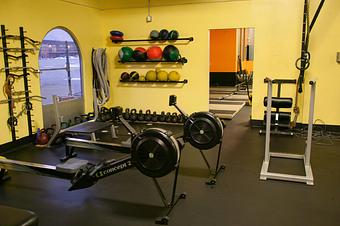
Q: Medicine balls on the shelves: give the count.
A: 12